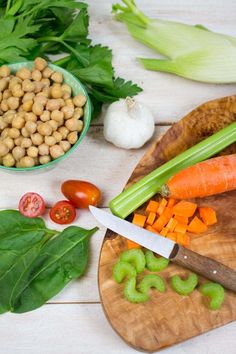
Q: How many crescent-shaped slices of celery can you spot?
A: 7